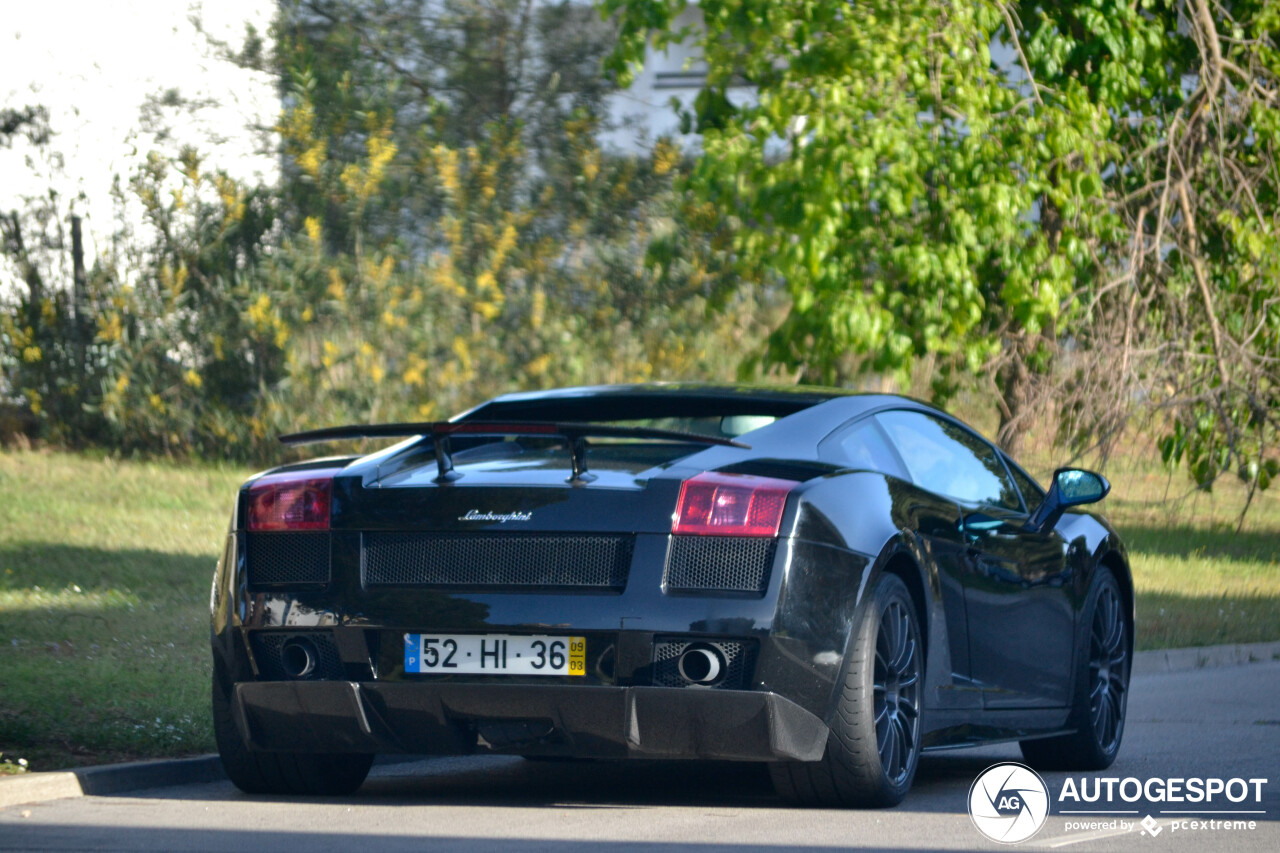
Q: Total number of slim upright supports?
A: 2